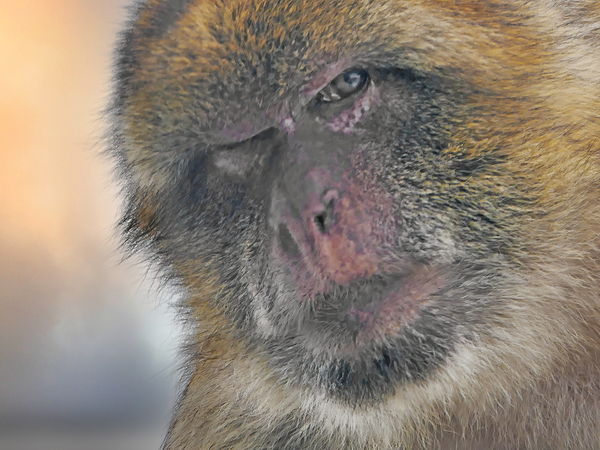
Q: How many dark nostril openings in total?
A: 2